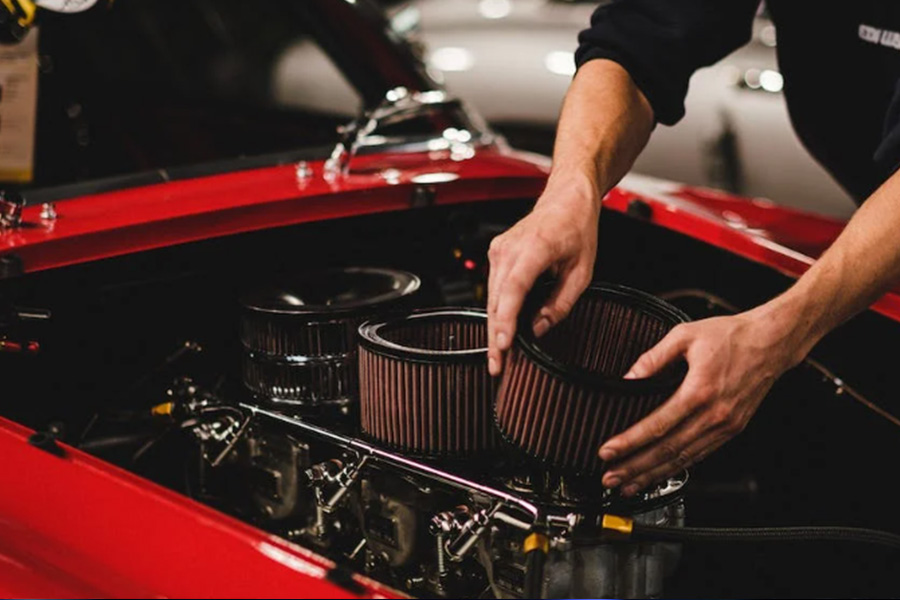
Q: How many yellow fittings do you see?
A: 3